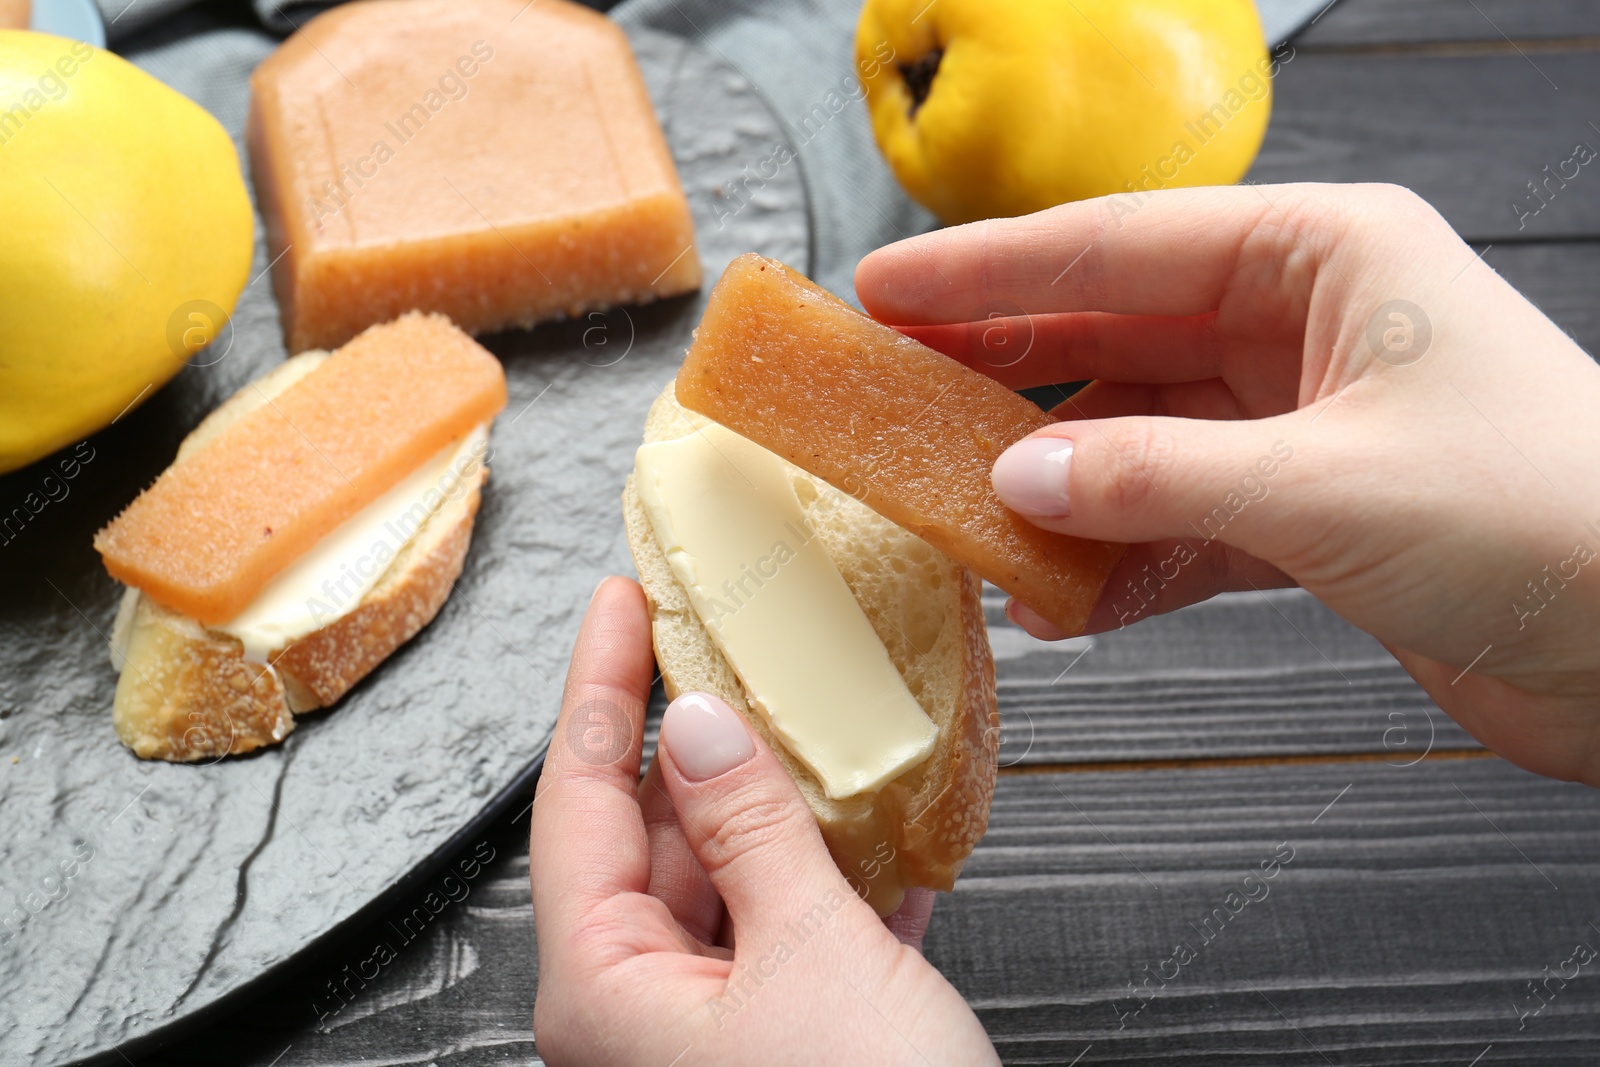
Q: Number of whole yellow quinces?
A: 2